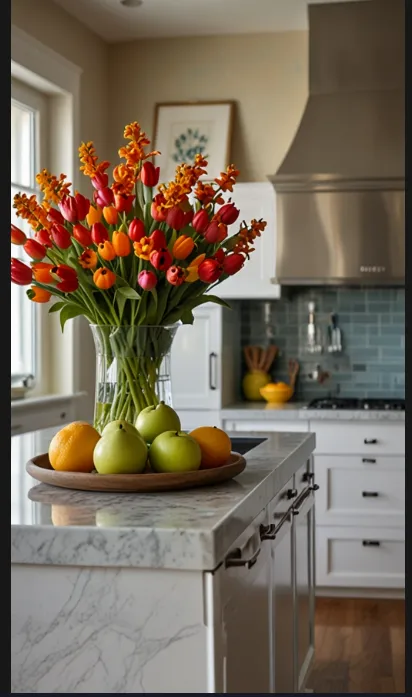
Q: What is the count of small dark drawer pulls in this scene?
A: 4